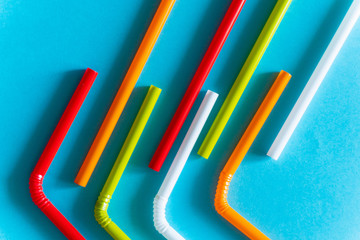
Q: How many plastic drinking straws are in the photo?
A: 8